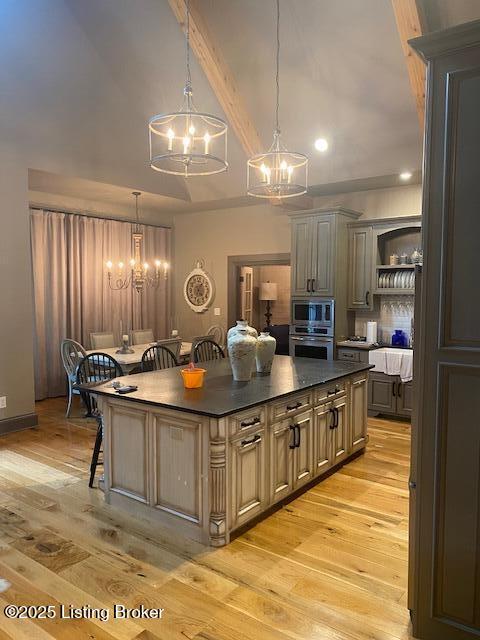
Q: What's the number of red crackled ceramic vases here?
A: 0